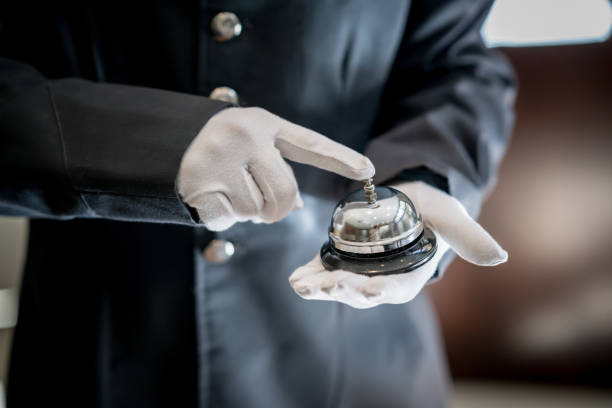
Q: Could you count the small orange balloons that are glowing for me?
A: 0